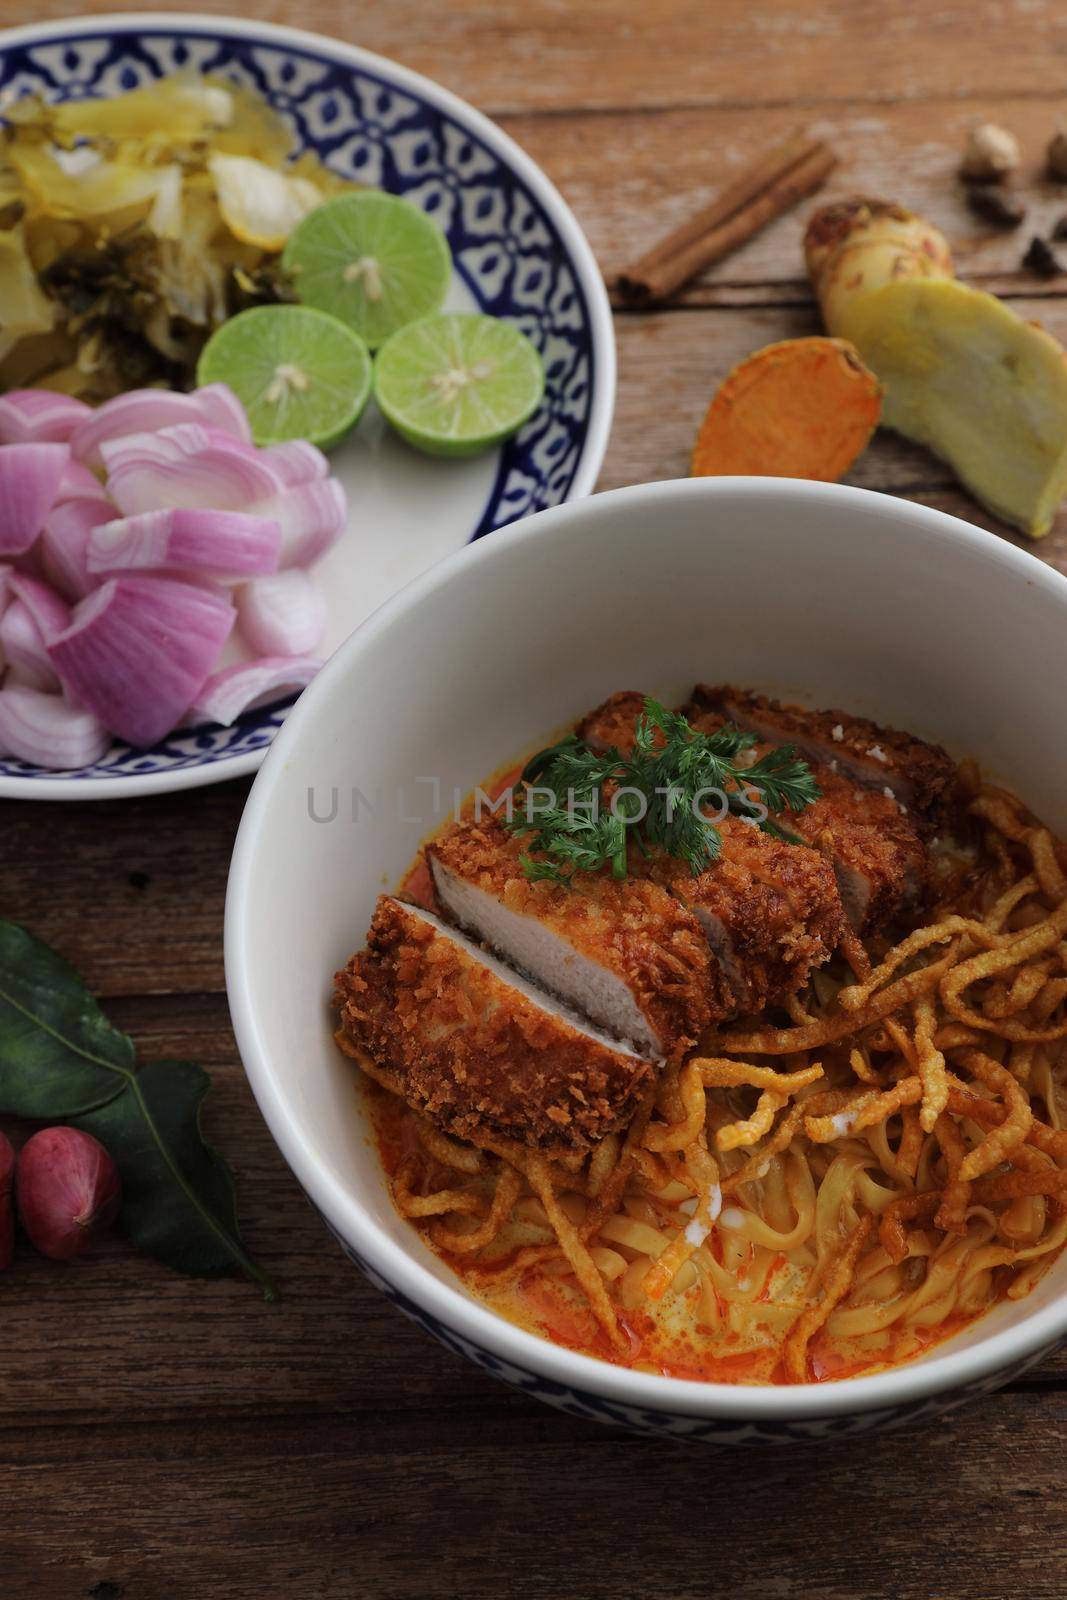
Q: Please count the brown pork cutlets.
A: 5